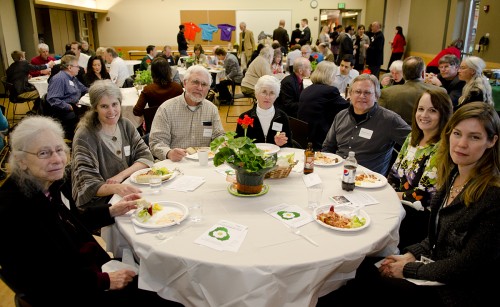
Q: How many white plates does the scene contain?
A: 7